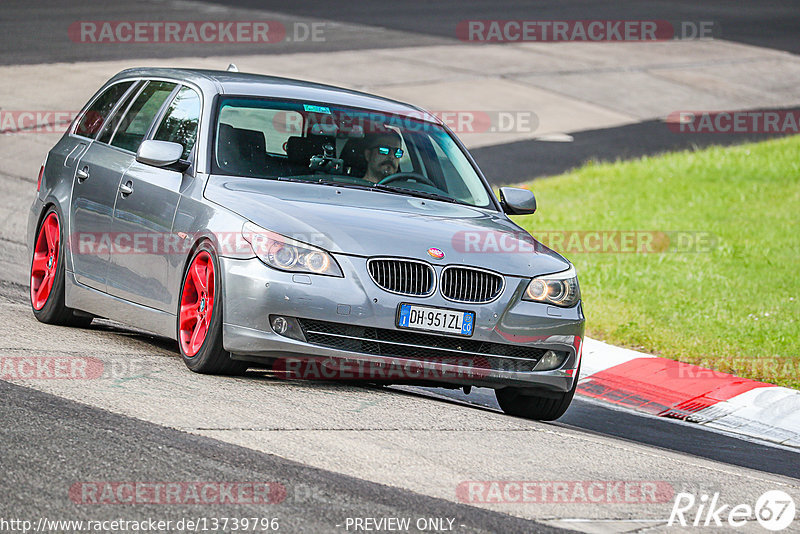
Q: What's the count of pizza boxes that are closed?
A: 0